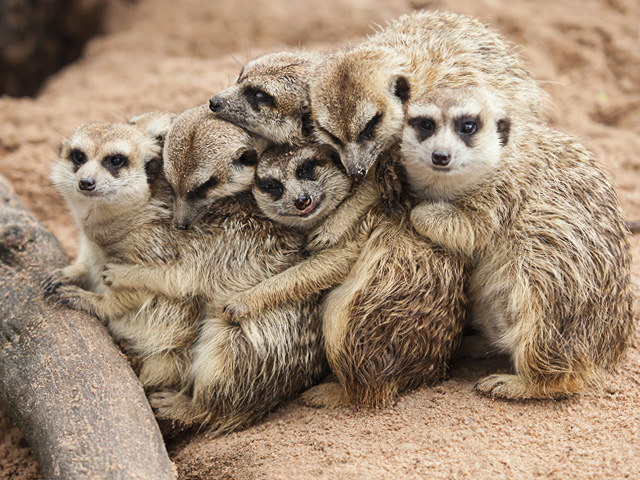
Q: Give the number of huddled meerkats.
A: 6